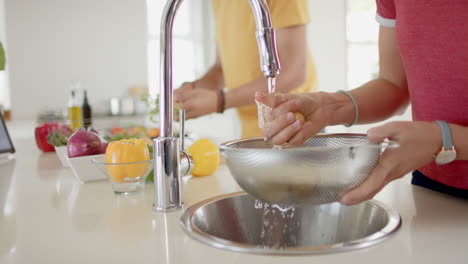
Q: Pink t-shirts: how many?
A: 1